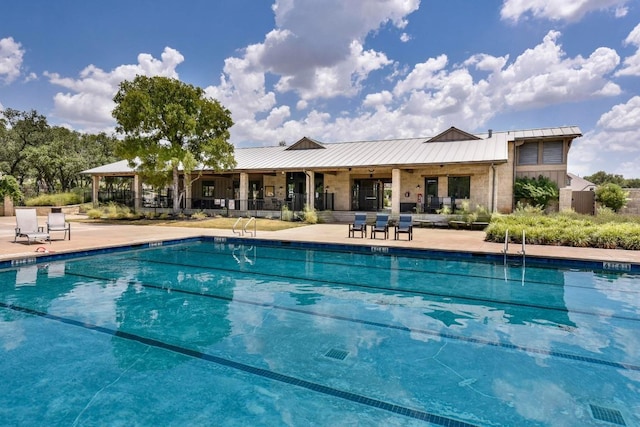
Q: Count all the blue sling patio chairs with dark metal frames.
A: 3